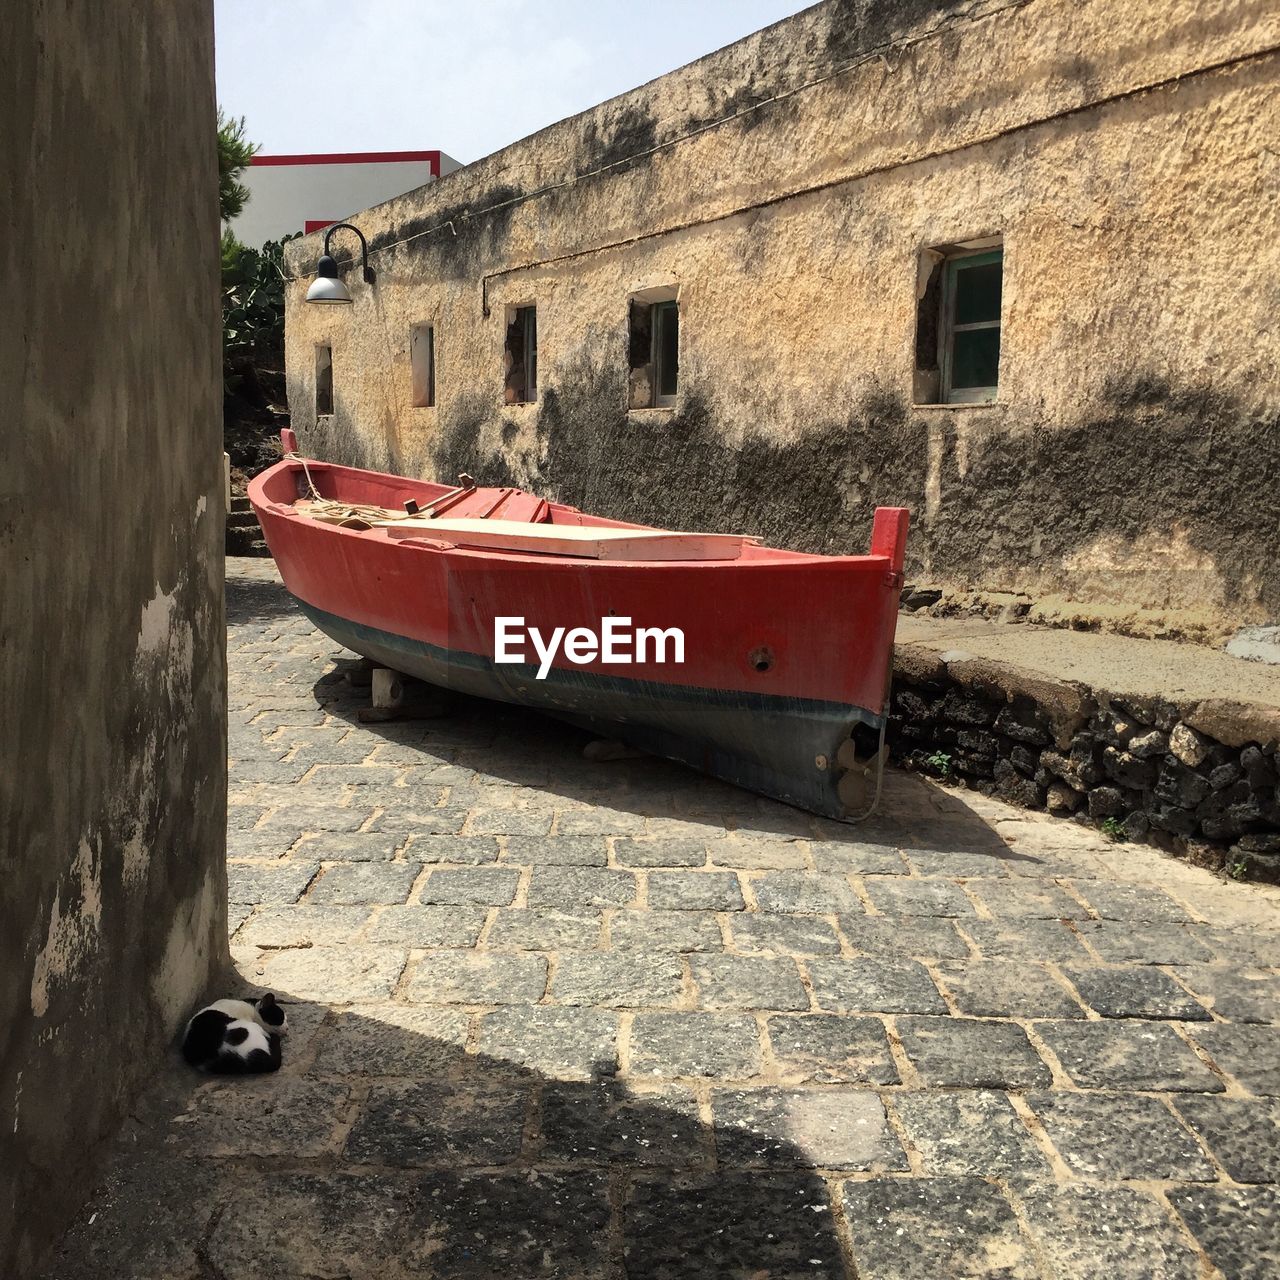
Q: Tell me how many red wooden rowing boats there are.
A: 1